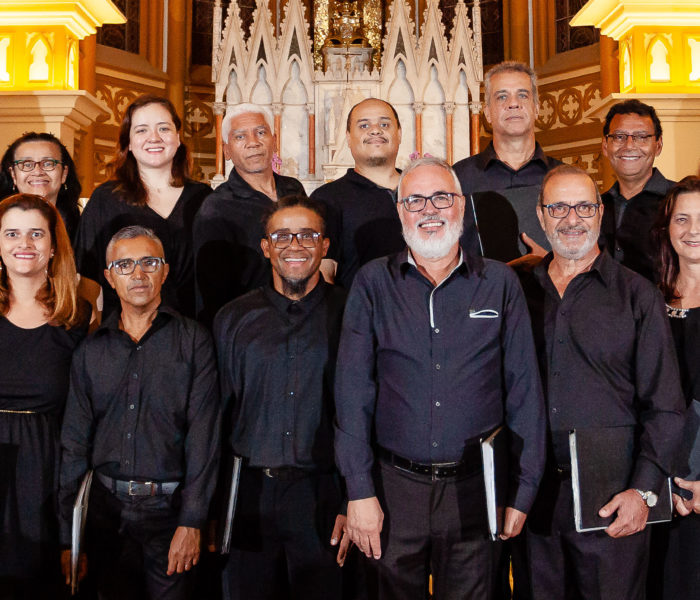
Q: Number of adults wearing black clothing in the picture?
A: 12